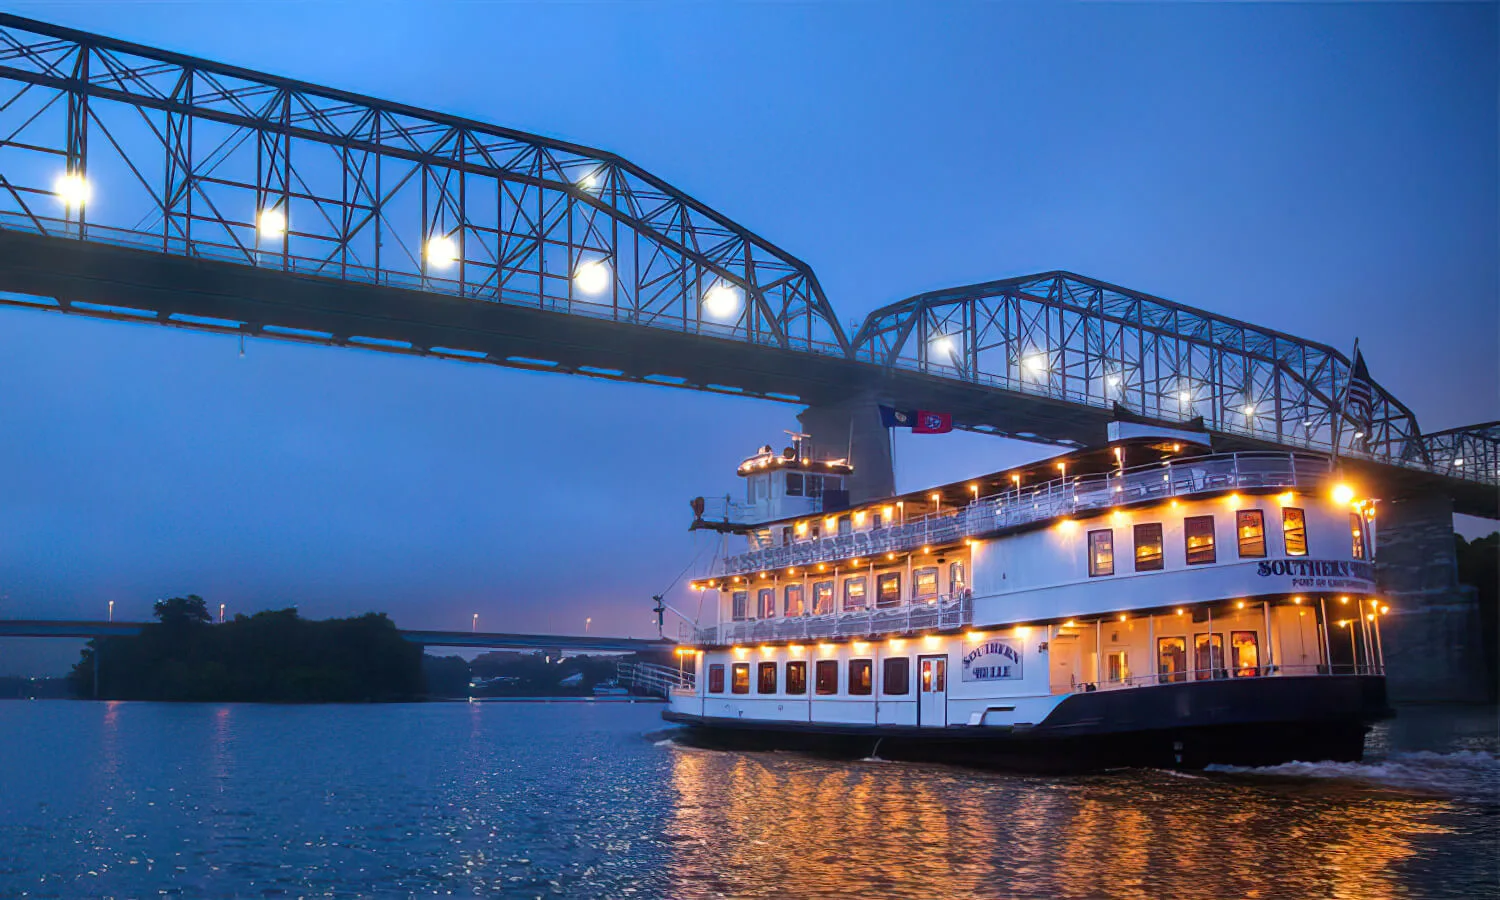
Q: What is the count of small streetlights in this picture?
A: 4